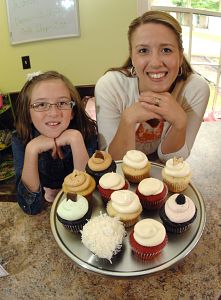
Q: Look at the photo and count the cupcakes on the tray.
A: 11